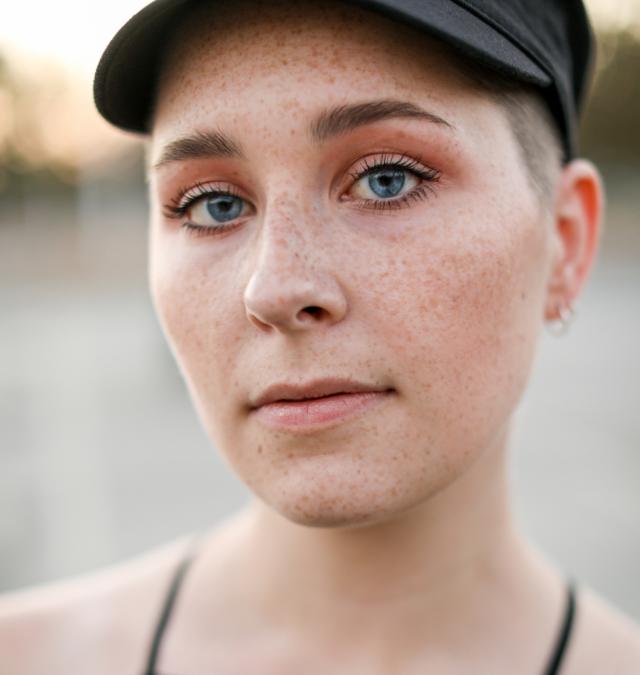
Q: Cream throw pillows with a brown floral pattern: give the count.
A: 0